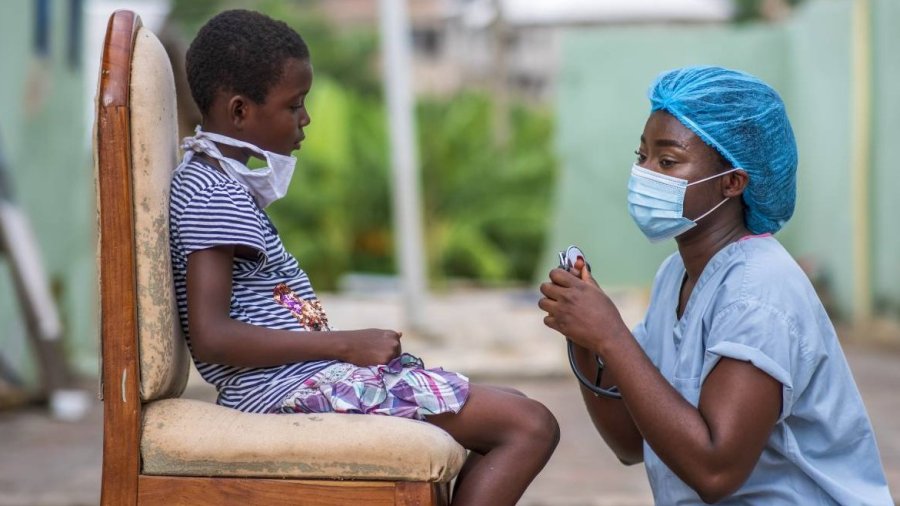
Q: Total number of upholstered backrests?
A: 1